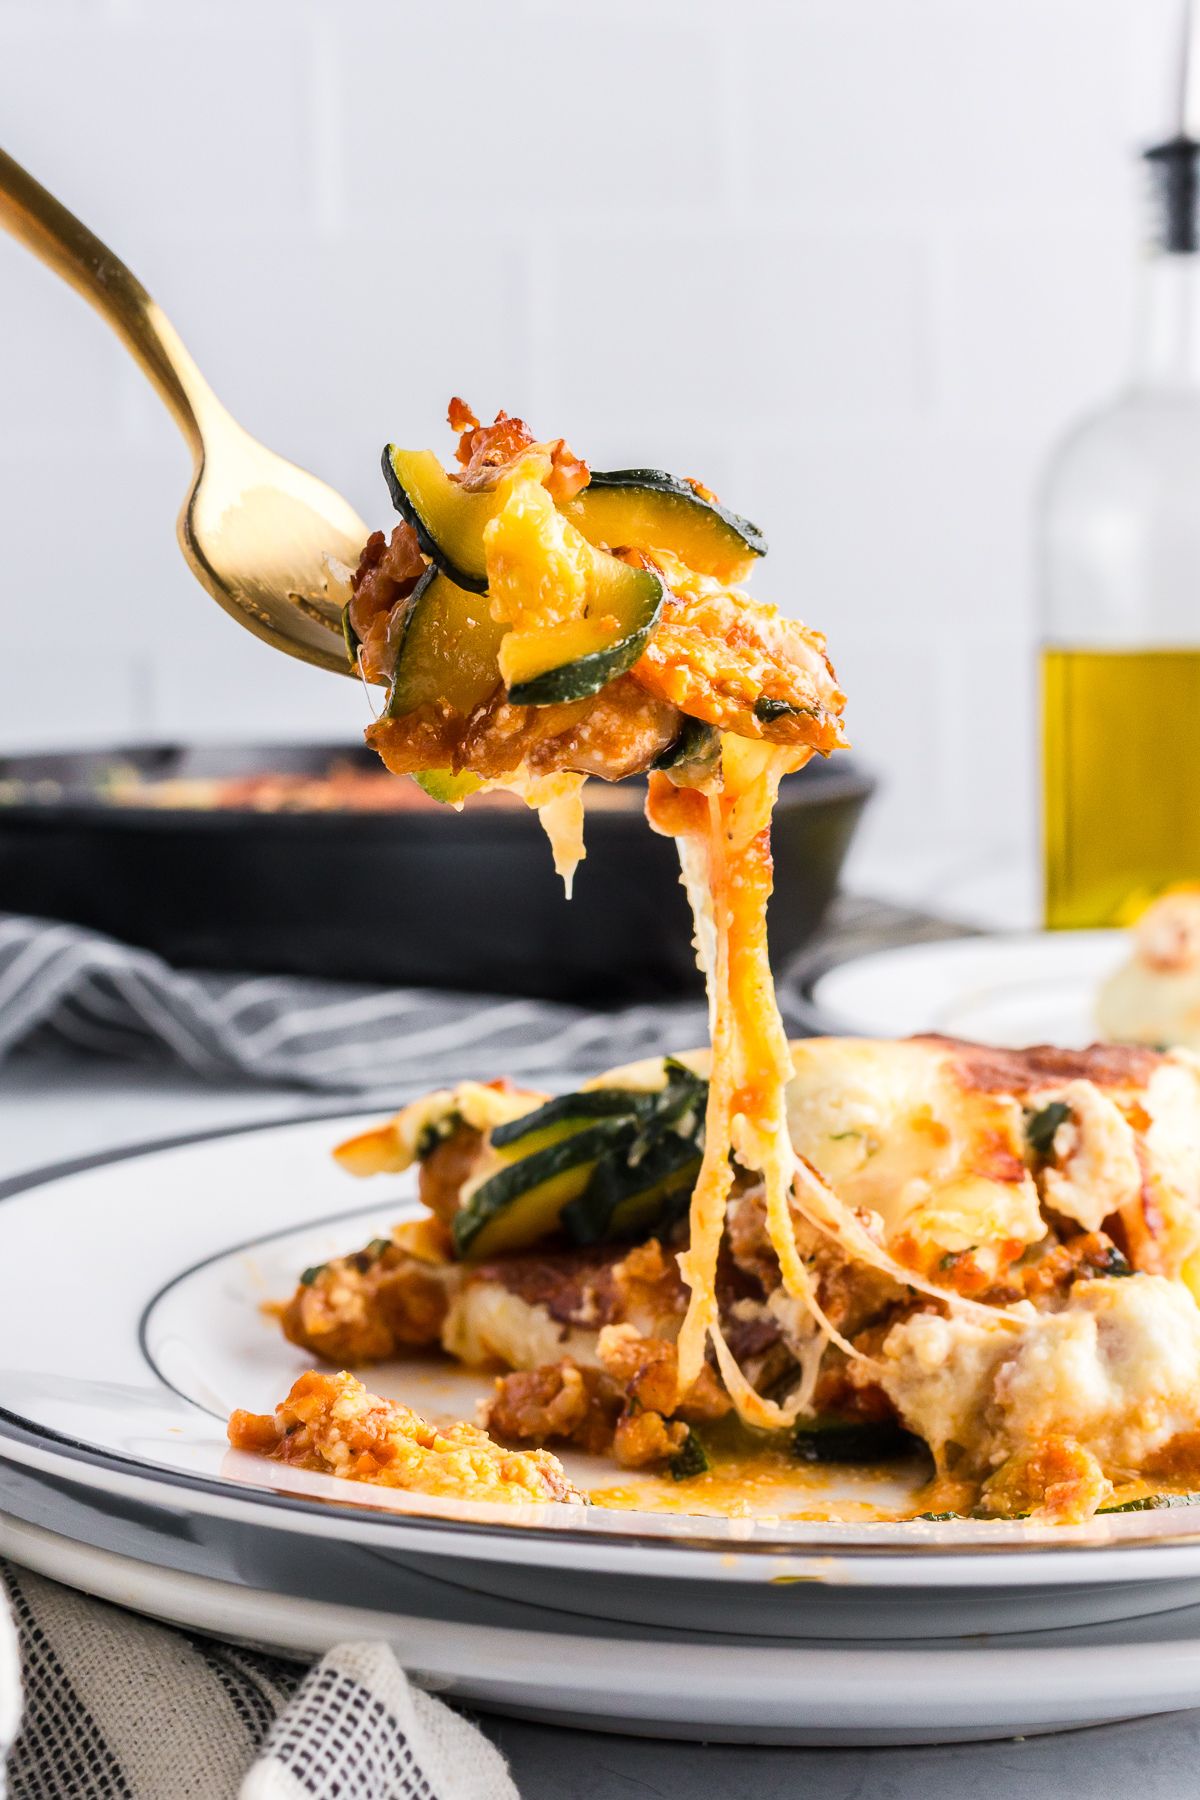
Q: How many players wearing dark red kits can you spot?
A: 0